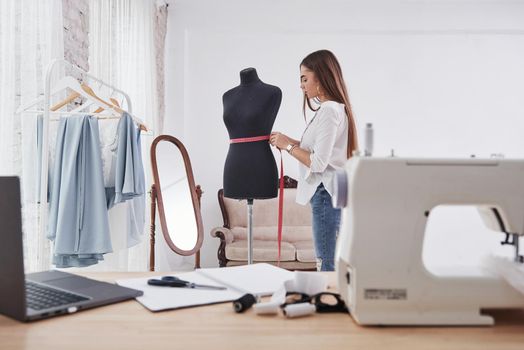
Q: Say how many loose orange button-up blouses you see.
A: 0